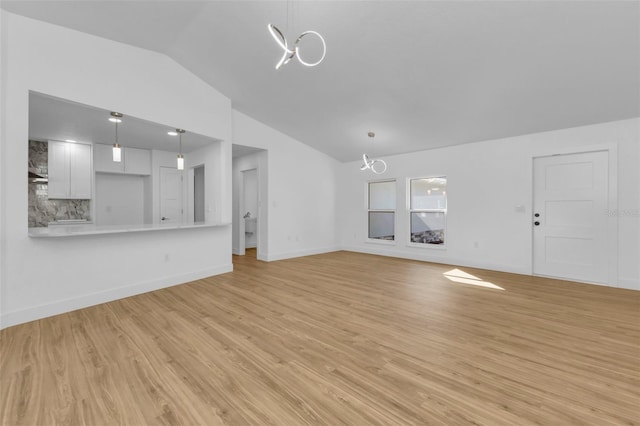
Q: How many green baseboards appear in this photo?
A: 0